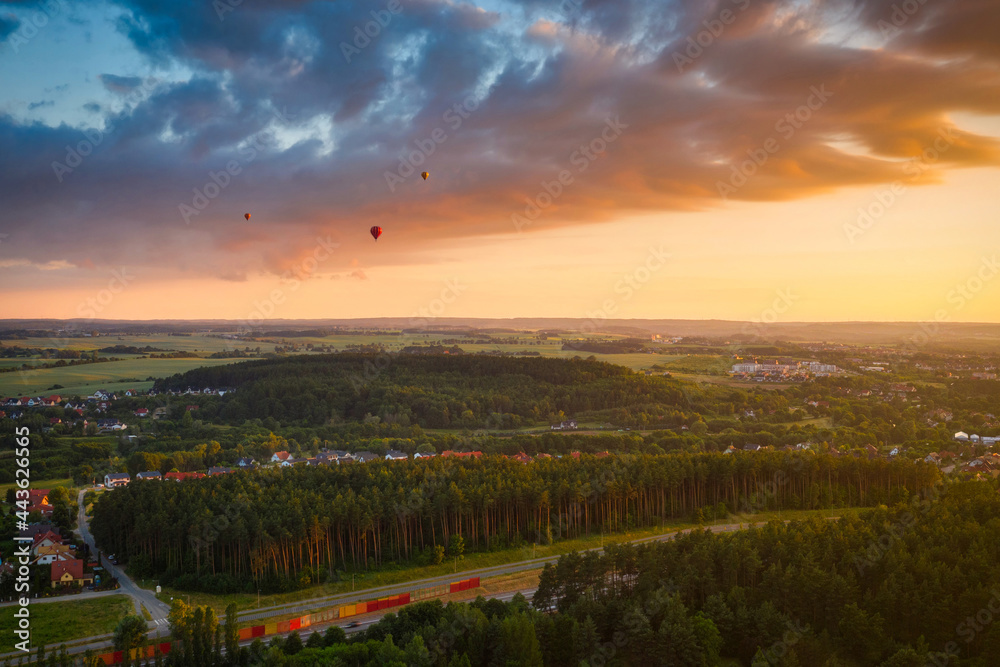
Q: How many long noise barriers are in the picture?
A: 1